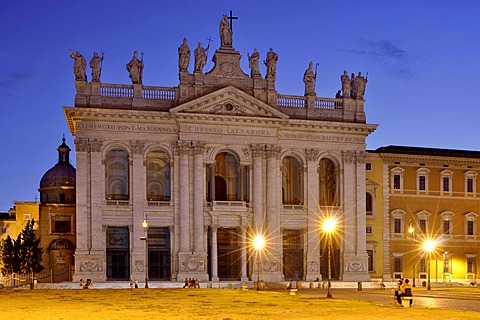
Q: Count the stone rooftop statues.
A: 11